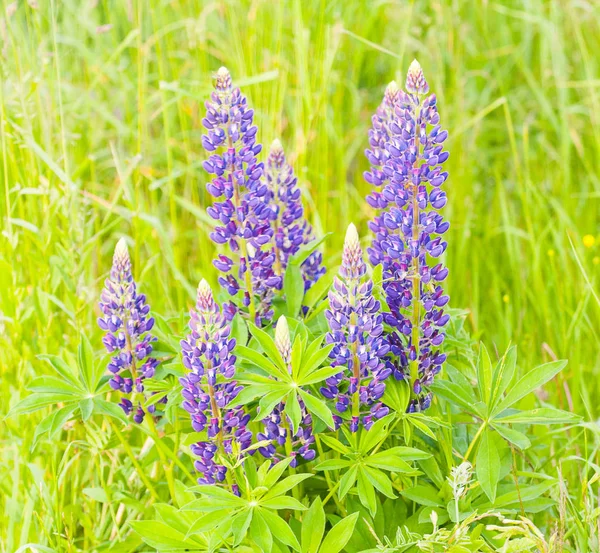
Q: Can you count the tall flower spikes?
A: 8